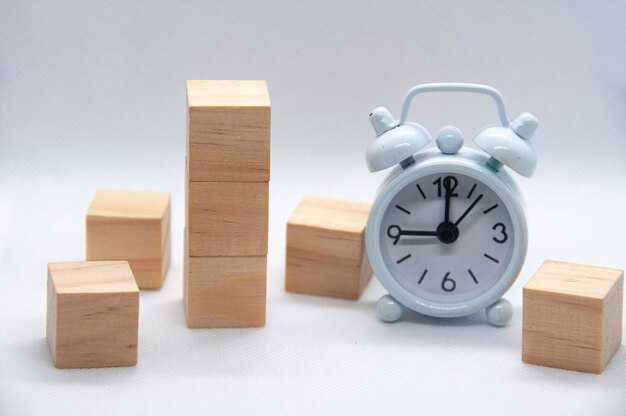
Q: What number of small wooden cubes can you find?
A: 7